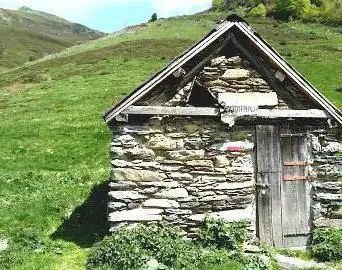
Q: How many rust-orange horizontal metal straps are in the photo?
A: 2